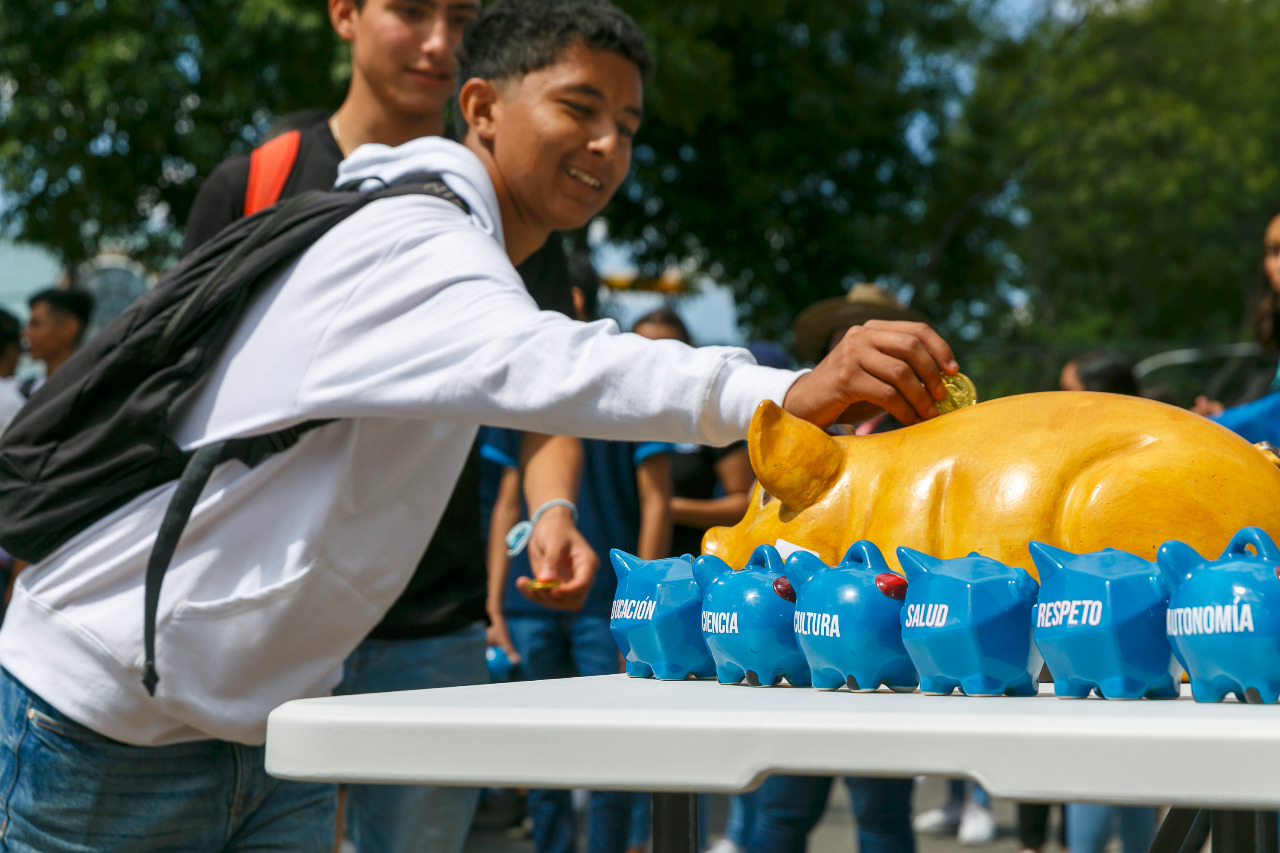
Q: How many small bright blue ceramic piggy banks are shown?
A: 6